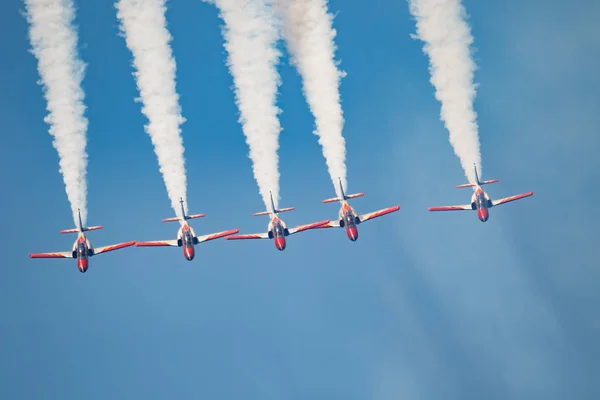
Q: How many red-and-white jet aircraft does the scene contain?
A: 5